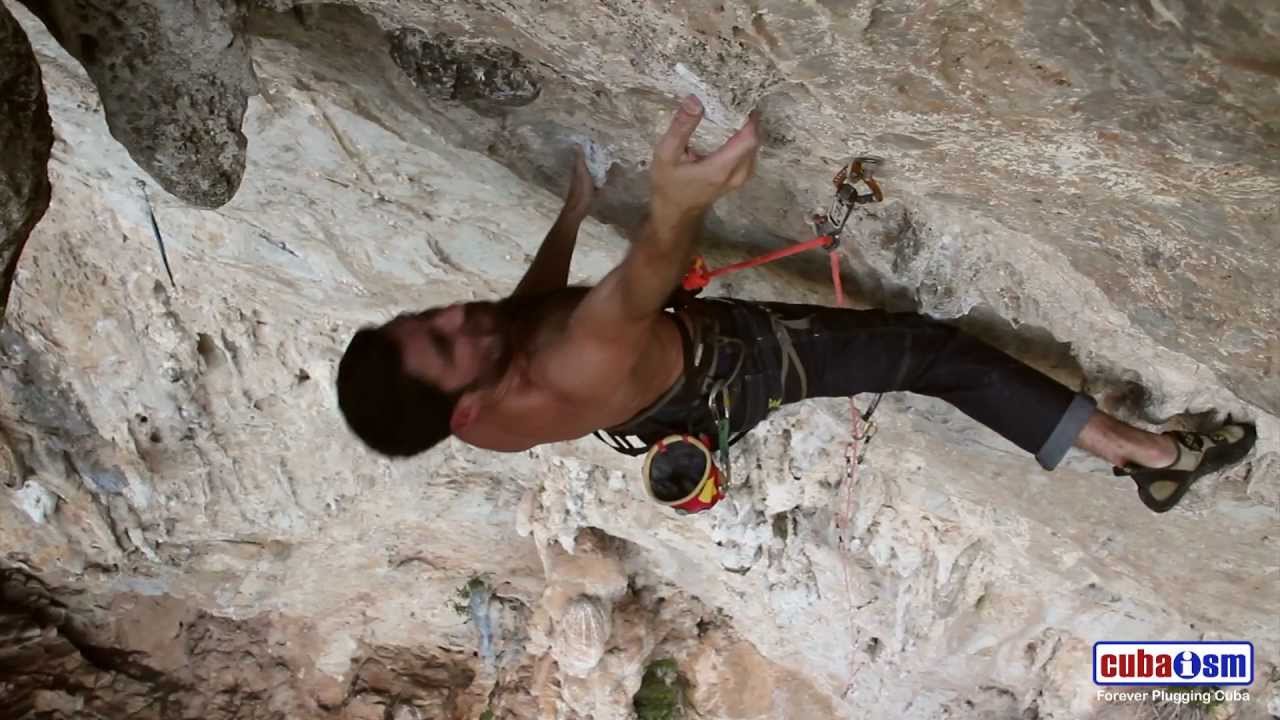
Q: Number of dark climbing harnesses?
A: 1